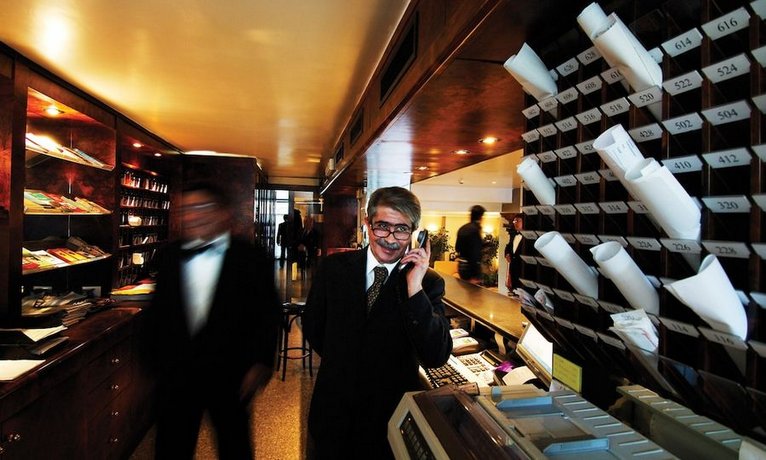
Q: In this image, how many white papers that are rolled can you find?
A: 9